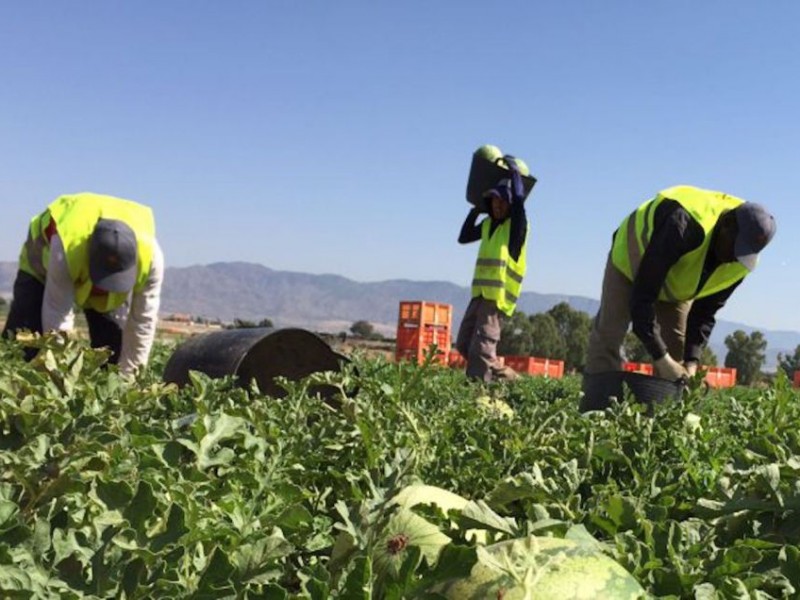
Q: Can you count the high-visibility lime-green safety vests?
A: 3